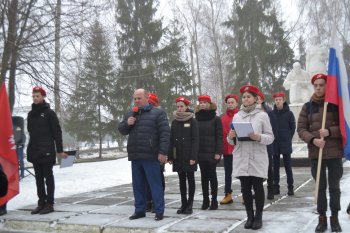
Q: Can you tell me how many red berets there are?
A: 9